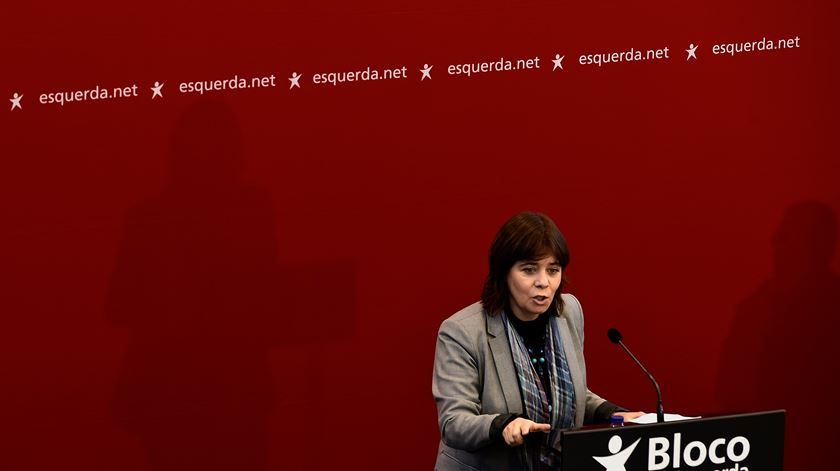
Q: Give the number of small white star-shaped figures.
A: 6